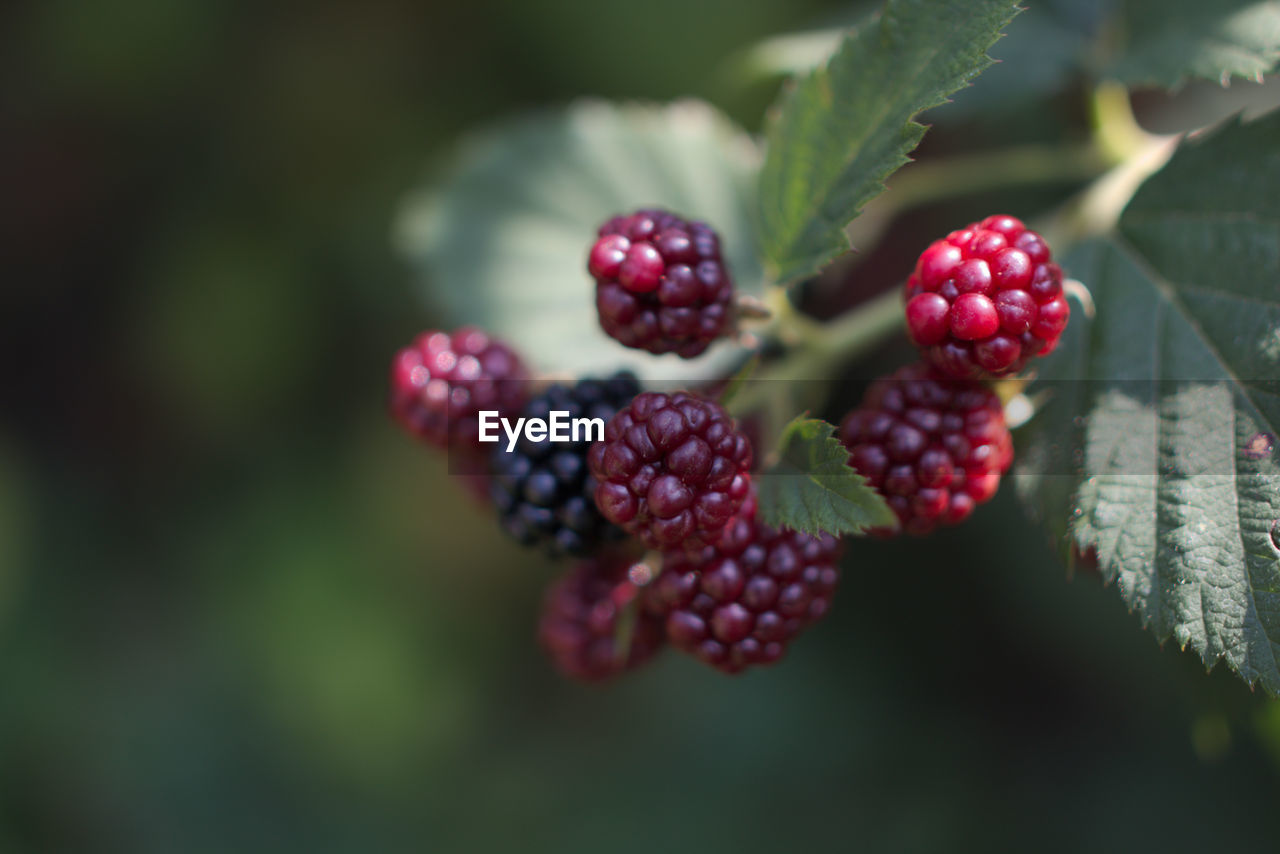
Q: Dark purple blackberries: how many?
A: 1